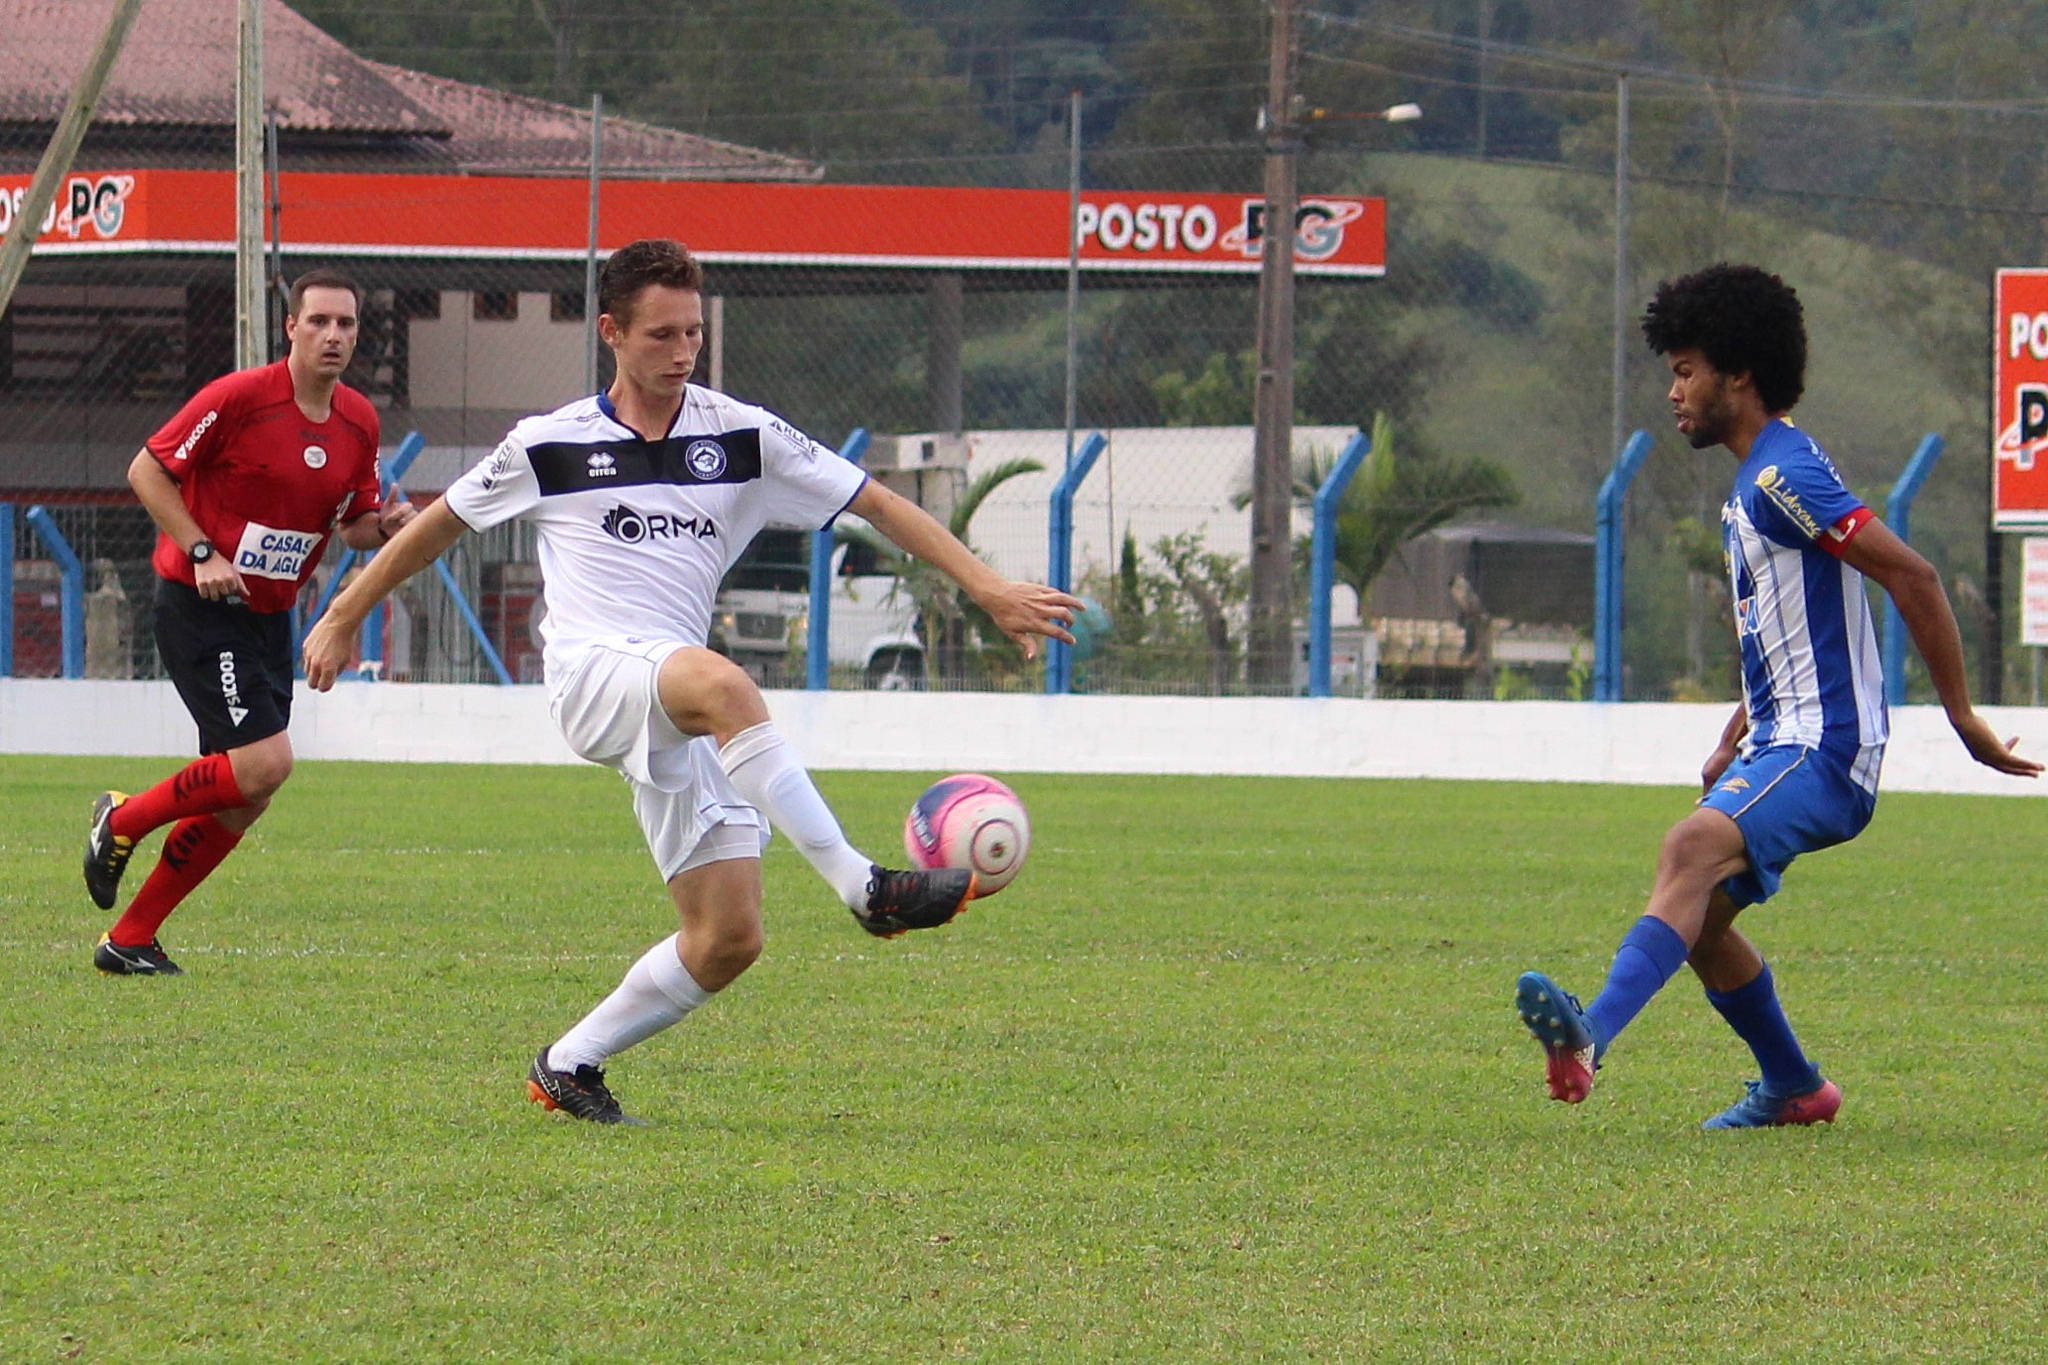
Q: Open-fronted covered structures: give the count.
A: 1